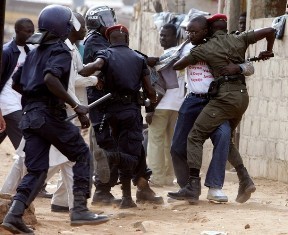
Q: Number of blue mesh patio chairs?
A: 0